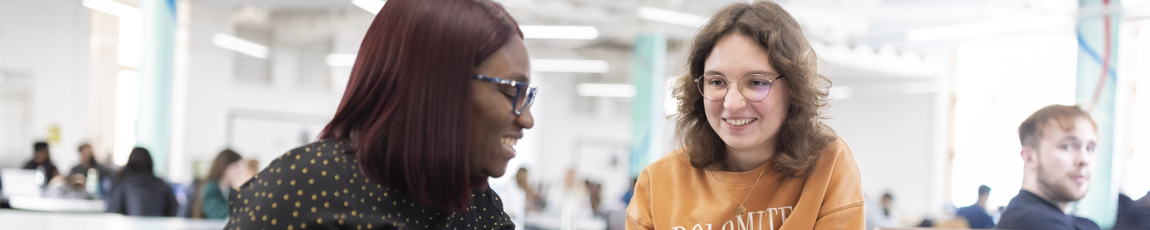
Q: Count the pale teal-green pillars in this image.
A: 3